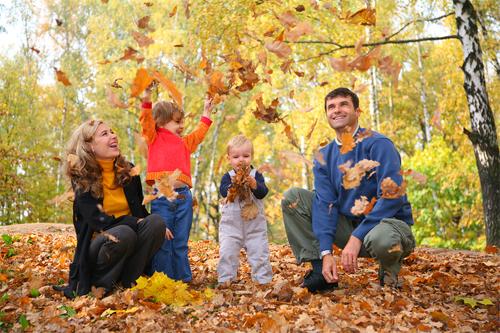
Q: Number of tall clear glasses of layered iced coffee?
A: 0